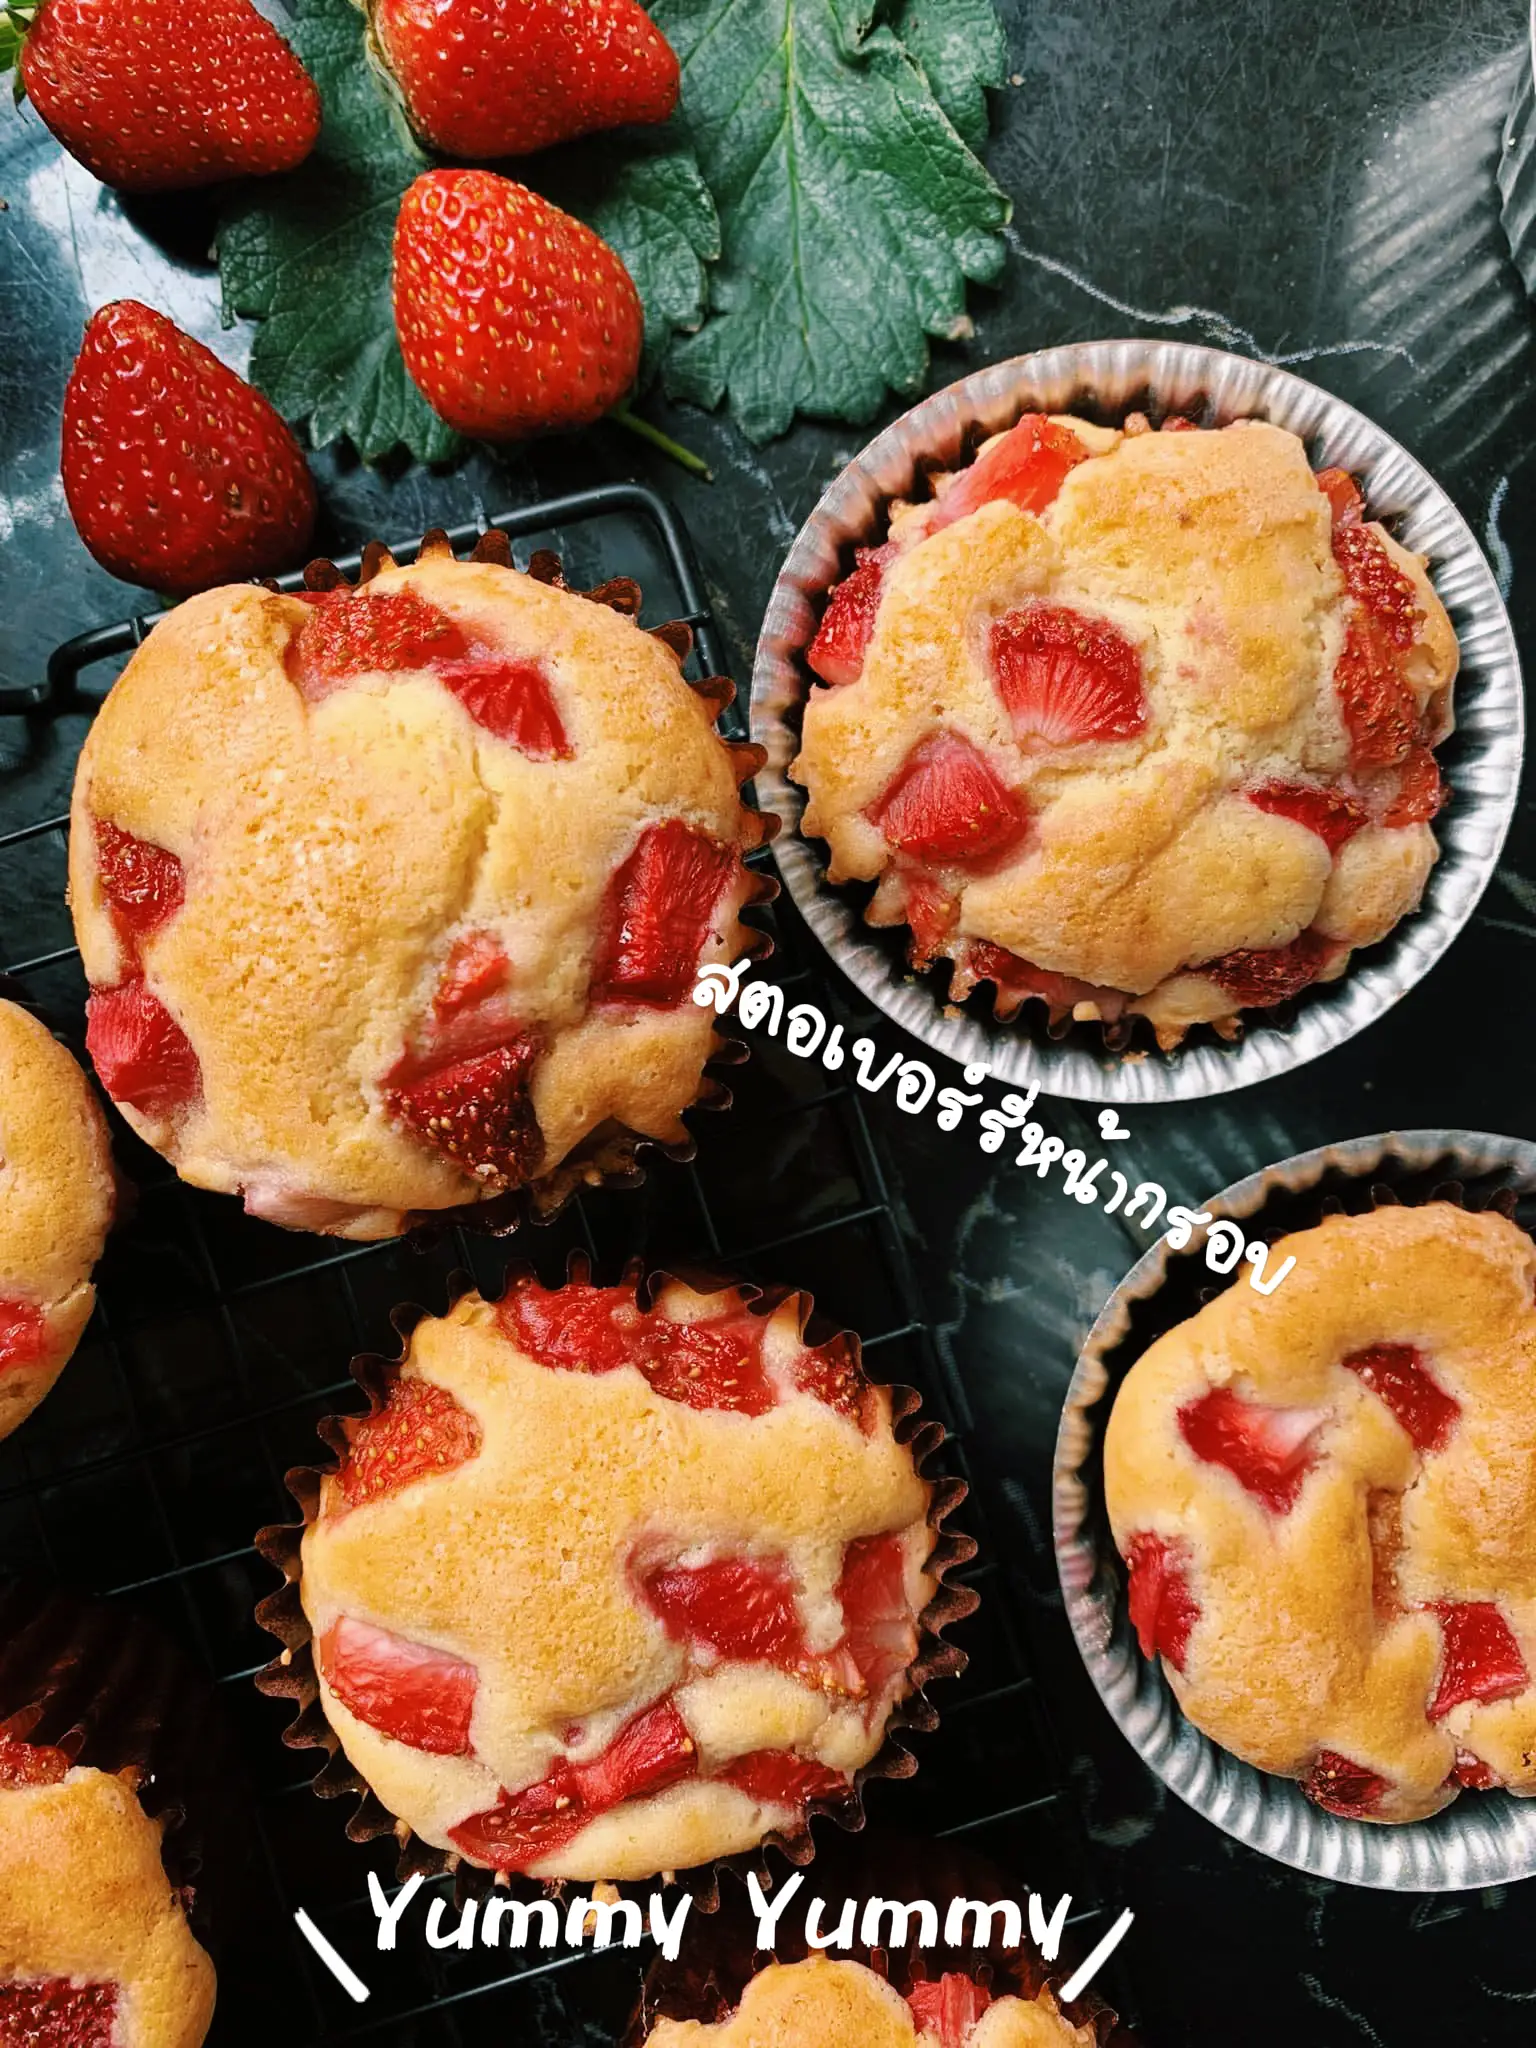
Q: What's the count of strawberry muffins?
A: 7